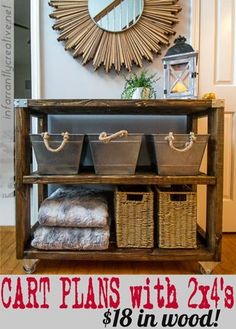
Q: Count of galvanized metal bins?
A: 3